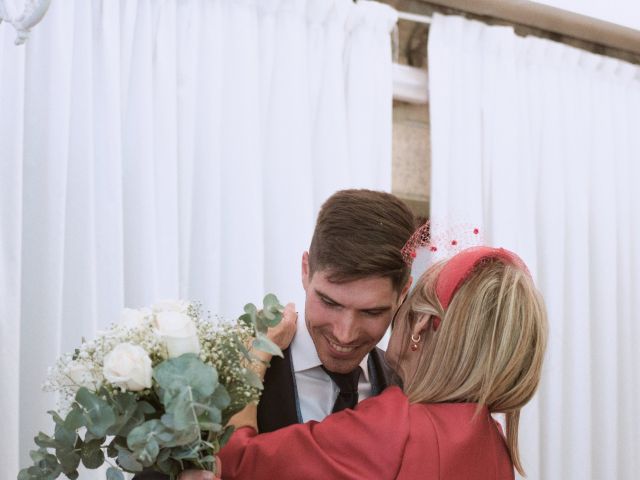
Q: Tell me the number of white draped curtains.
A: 2